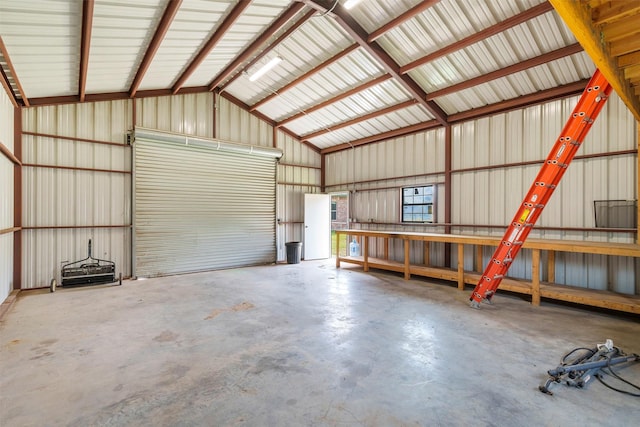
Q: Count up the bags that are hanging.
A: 0